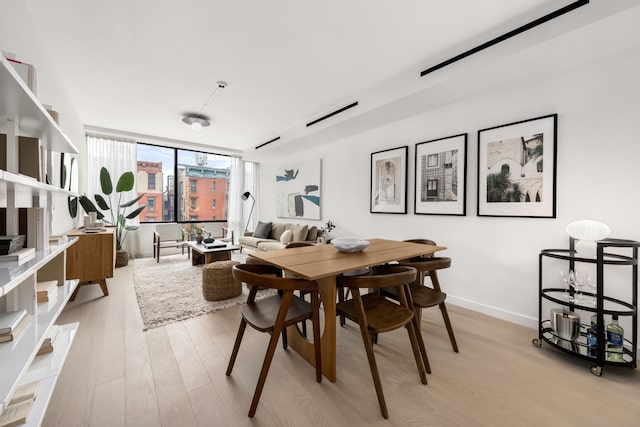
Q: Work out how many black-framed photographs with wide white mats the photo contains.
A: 3